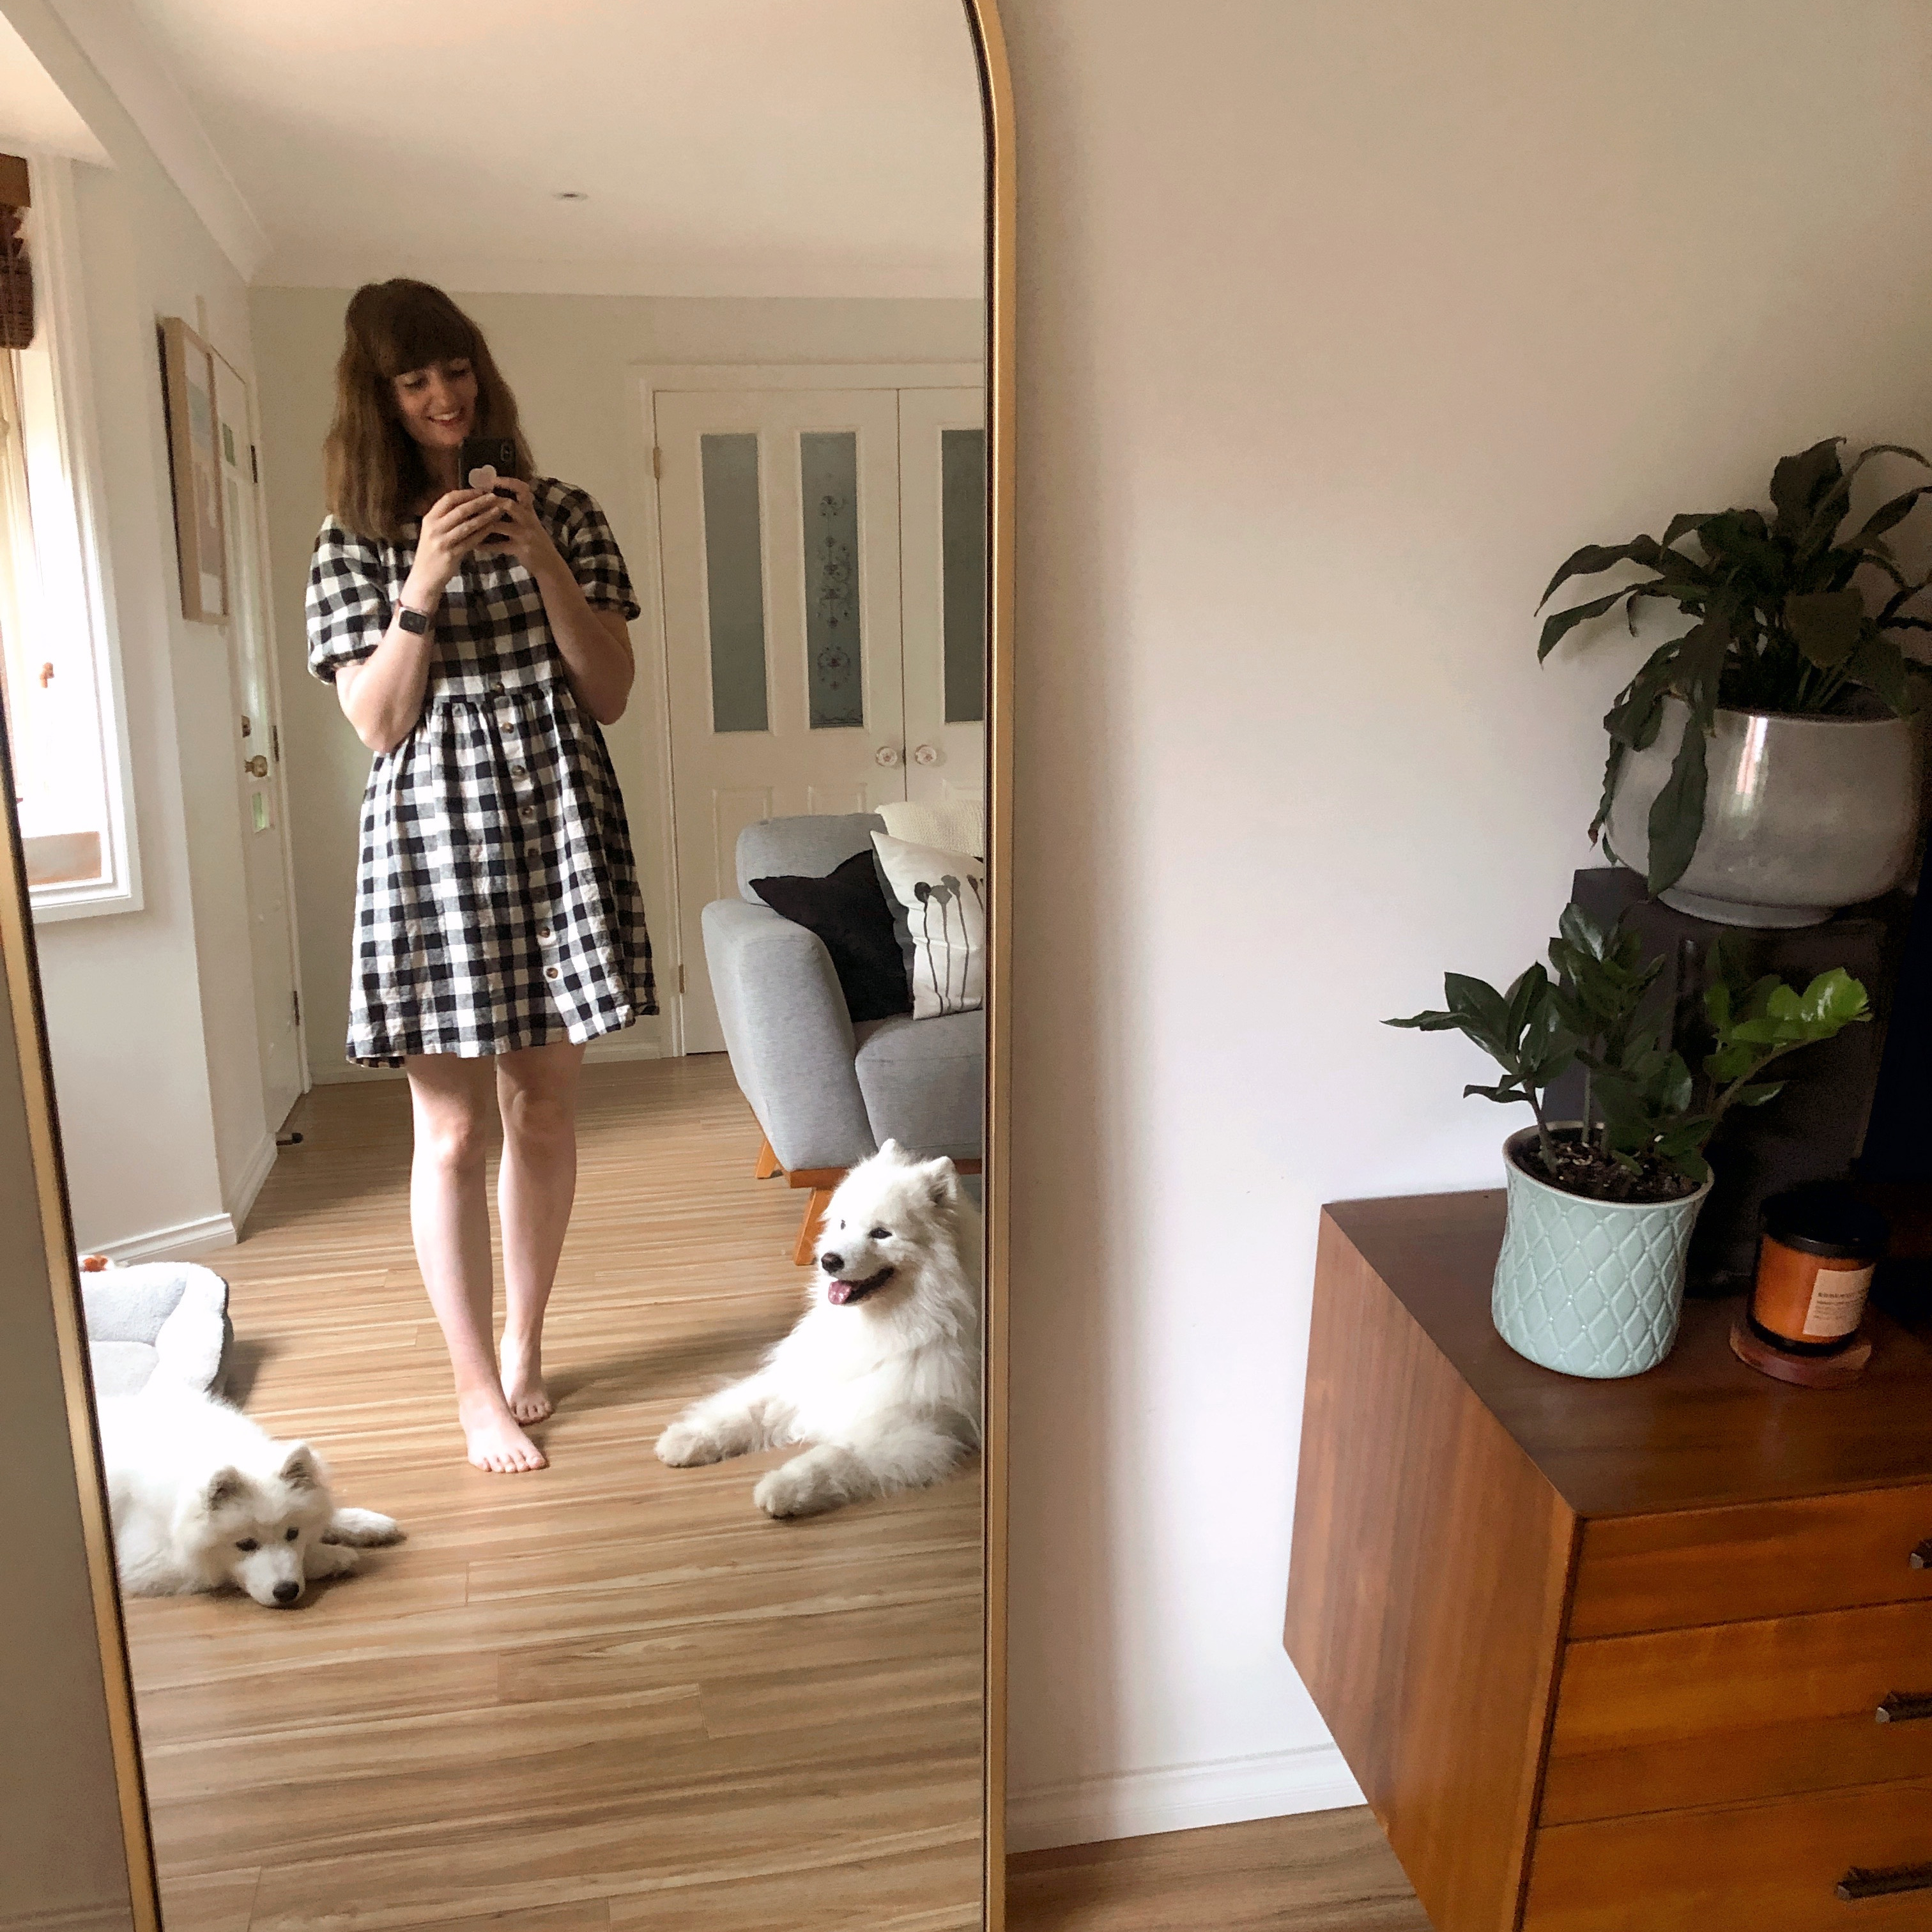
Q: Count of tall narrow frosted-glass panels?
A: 3